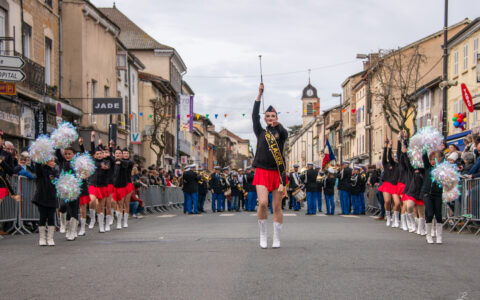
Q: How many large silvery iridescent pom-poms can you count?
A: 8